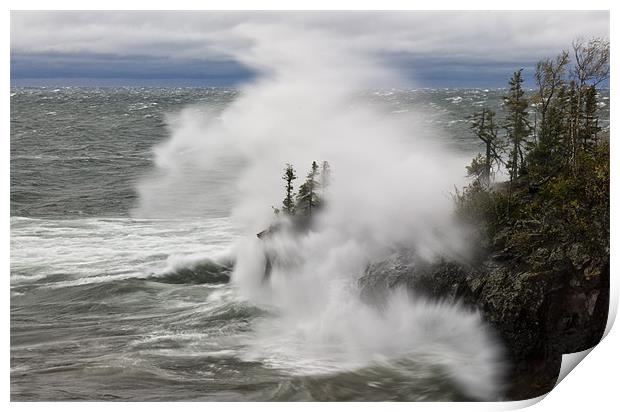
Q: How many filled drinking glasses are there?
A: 0